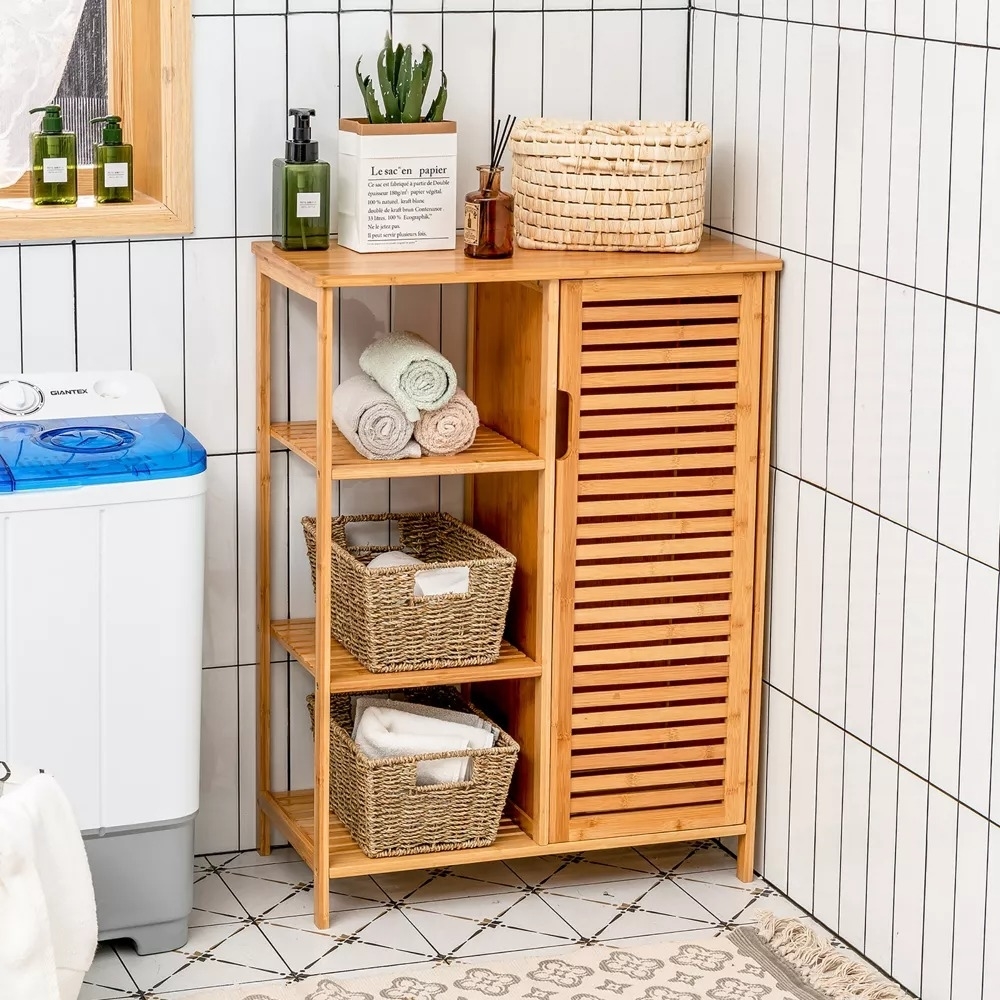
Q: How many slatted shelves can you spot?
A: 3